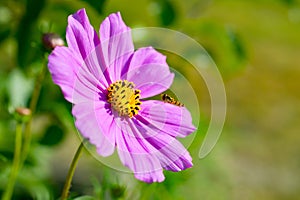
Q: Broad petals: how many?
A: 8